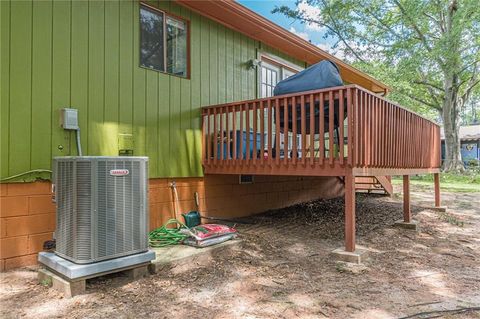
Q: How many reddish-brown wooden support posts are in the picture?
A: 3